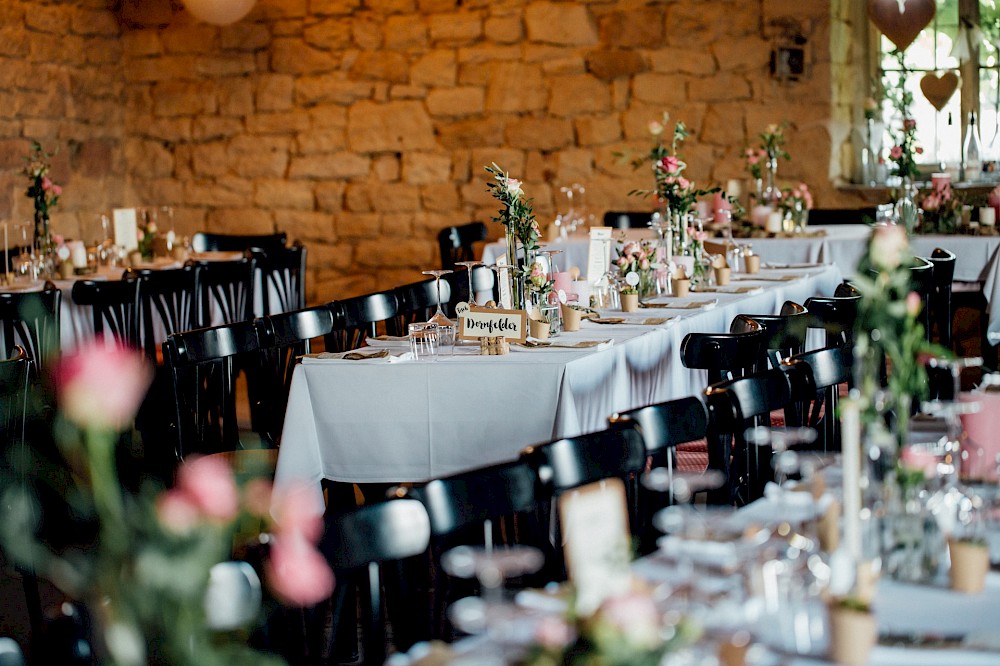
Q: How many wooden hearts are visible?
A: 2